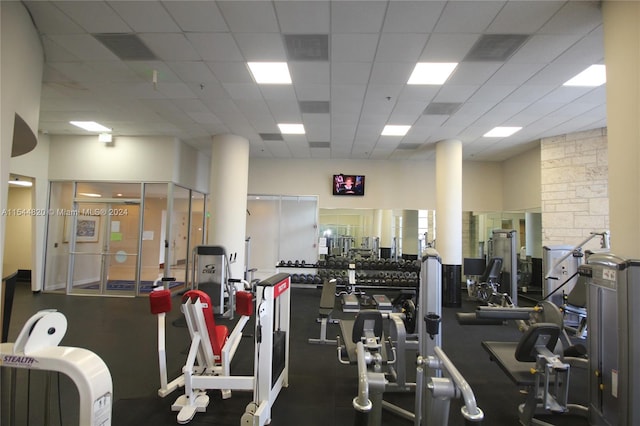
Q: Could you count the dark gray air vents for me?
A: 8